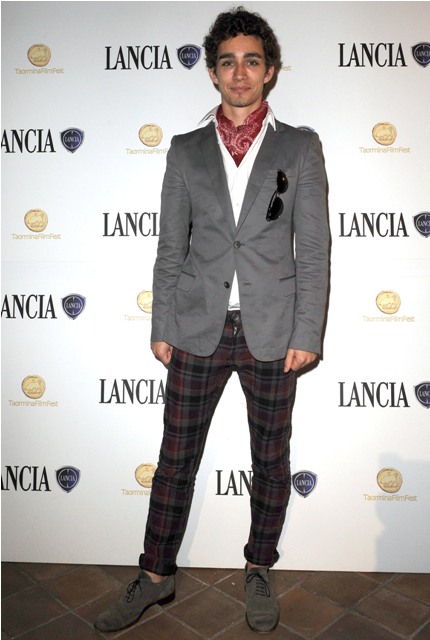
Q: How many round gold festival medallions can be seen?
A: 9